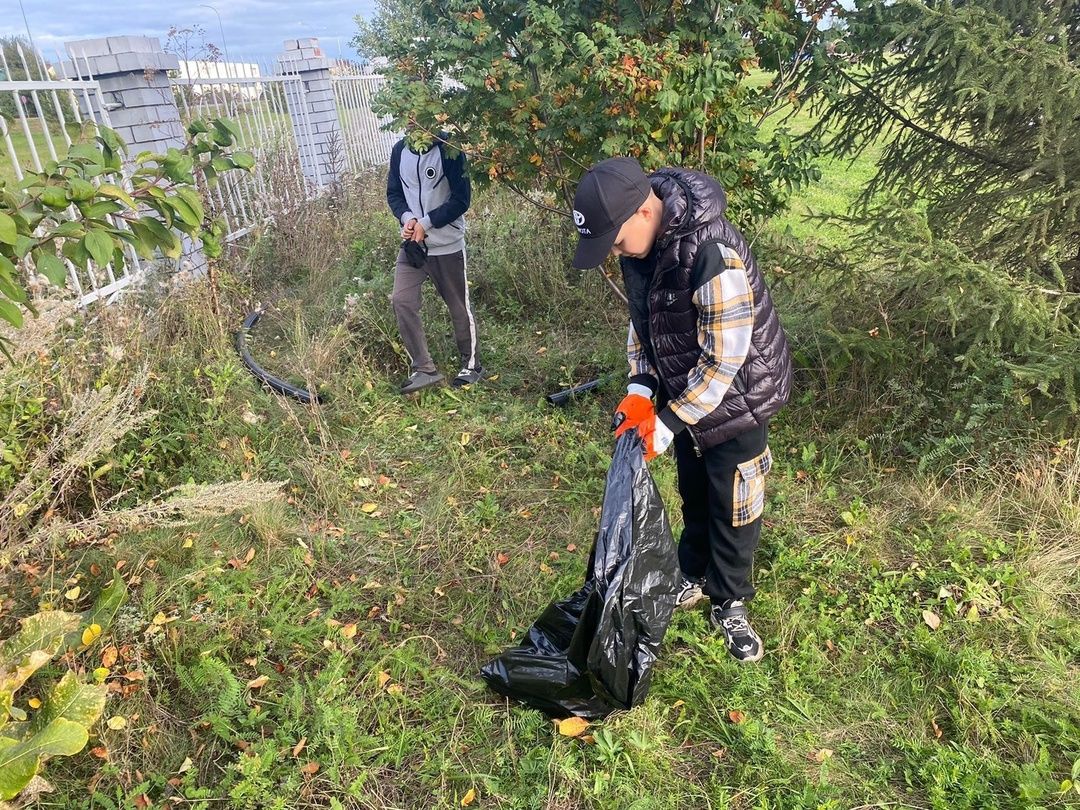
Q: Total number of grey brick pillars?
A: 2